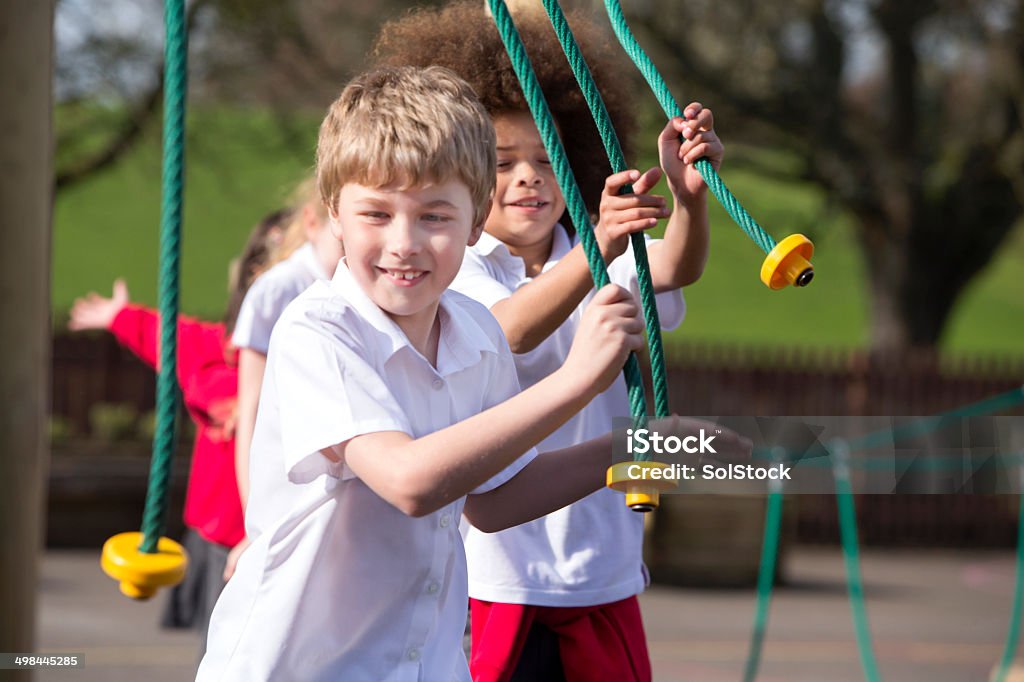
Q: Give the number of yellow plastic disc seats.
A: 3